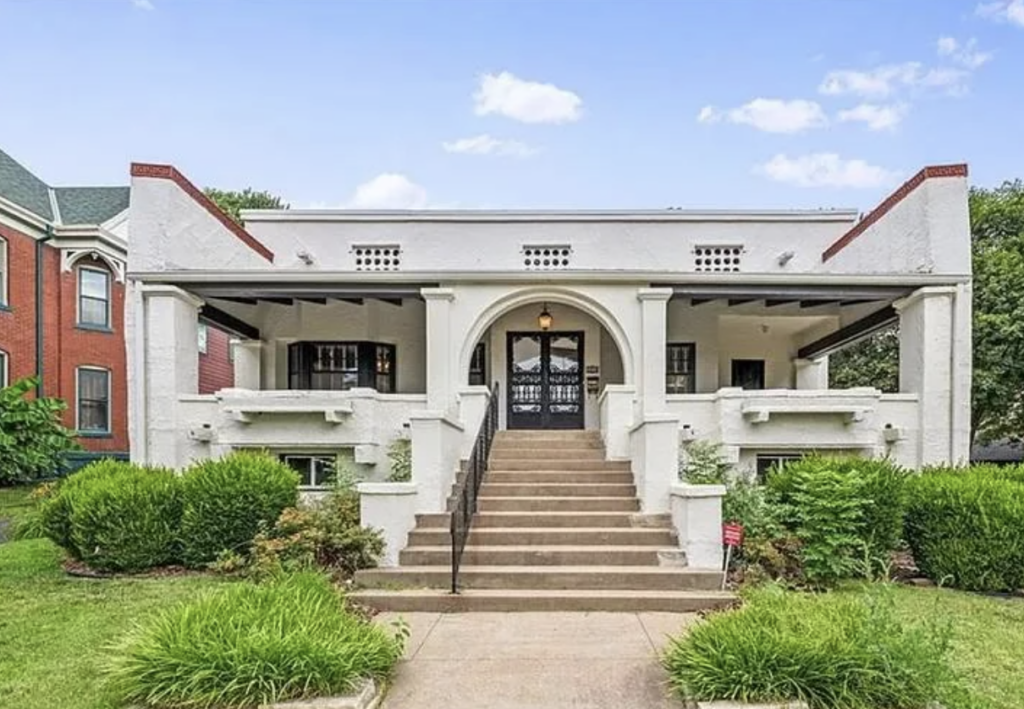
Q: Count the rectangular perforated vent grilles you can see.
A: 3